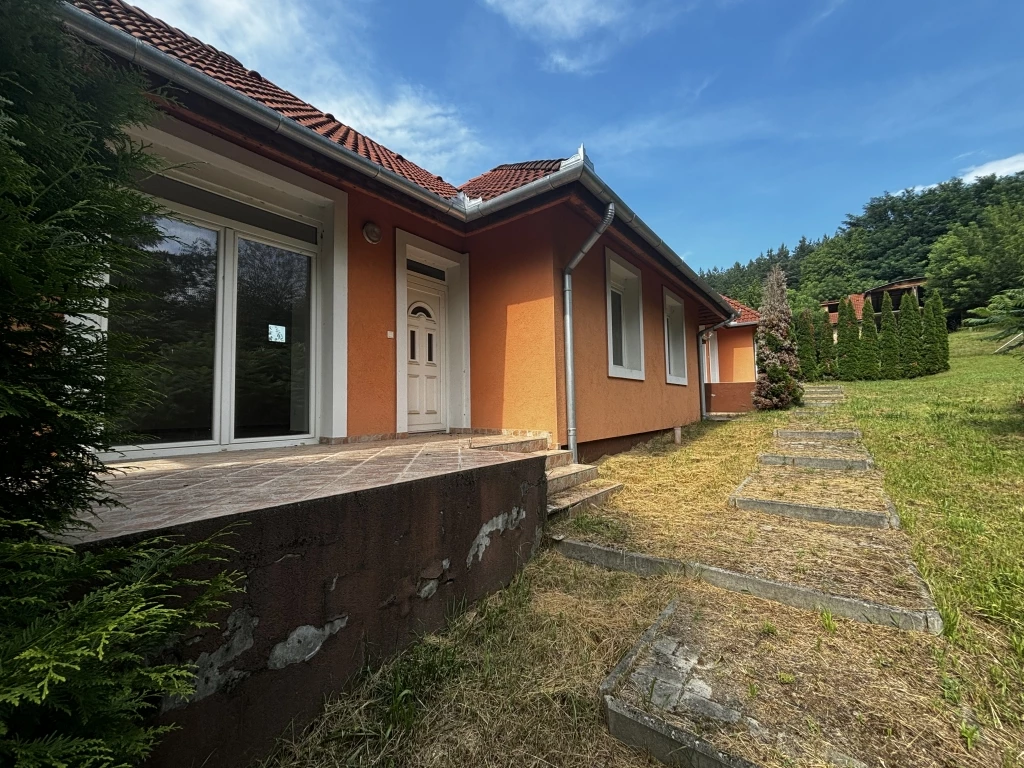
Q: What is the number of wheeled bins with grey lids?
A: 0